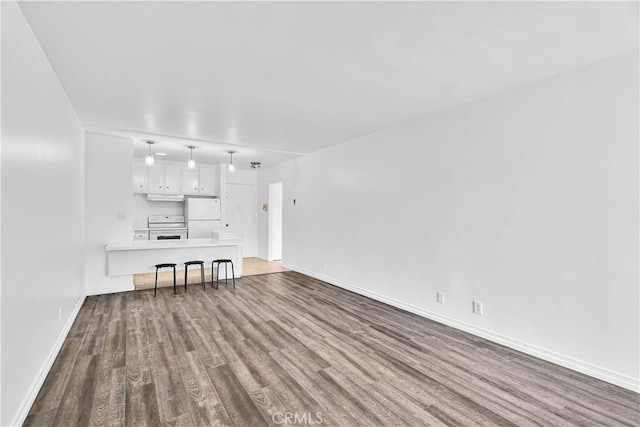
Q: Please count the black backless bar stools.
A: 3